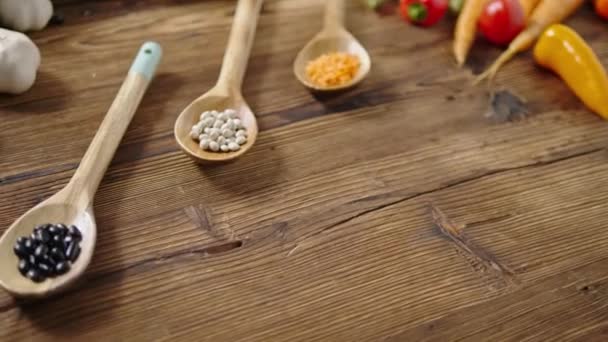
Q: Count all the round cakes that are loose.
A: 0